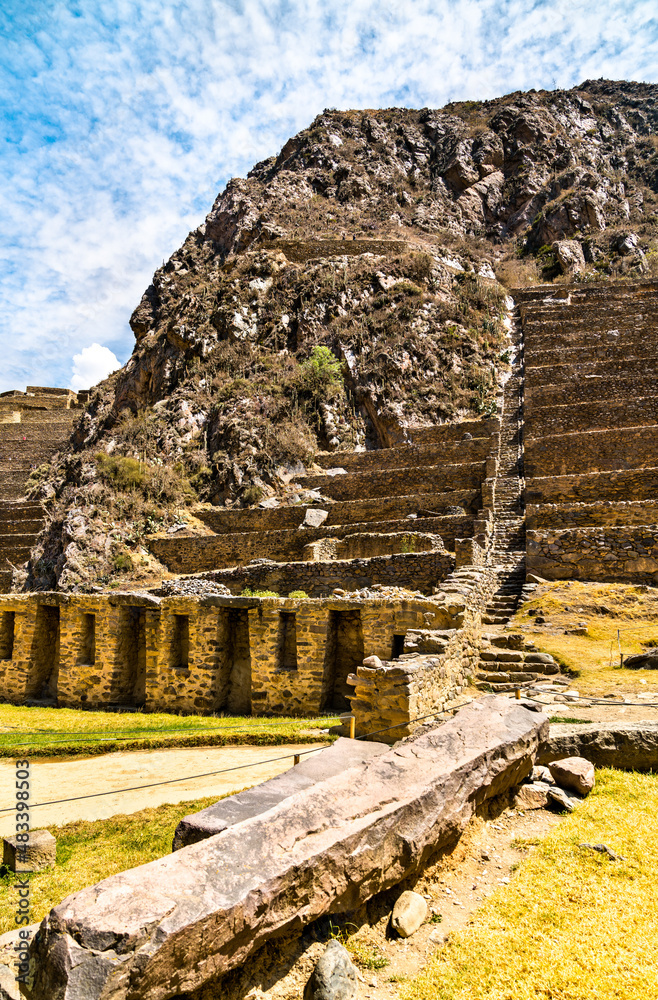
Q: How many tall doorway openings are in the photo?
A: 4